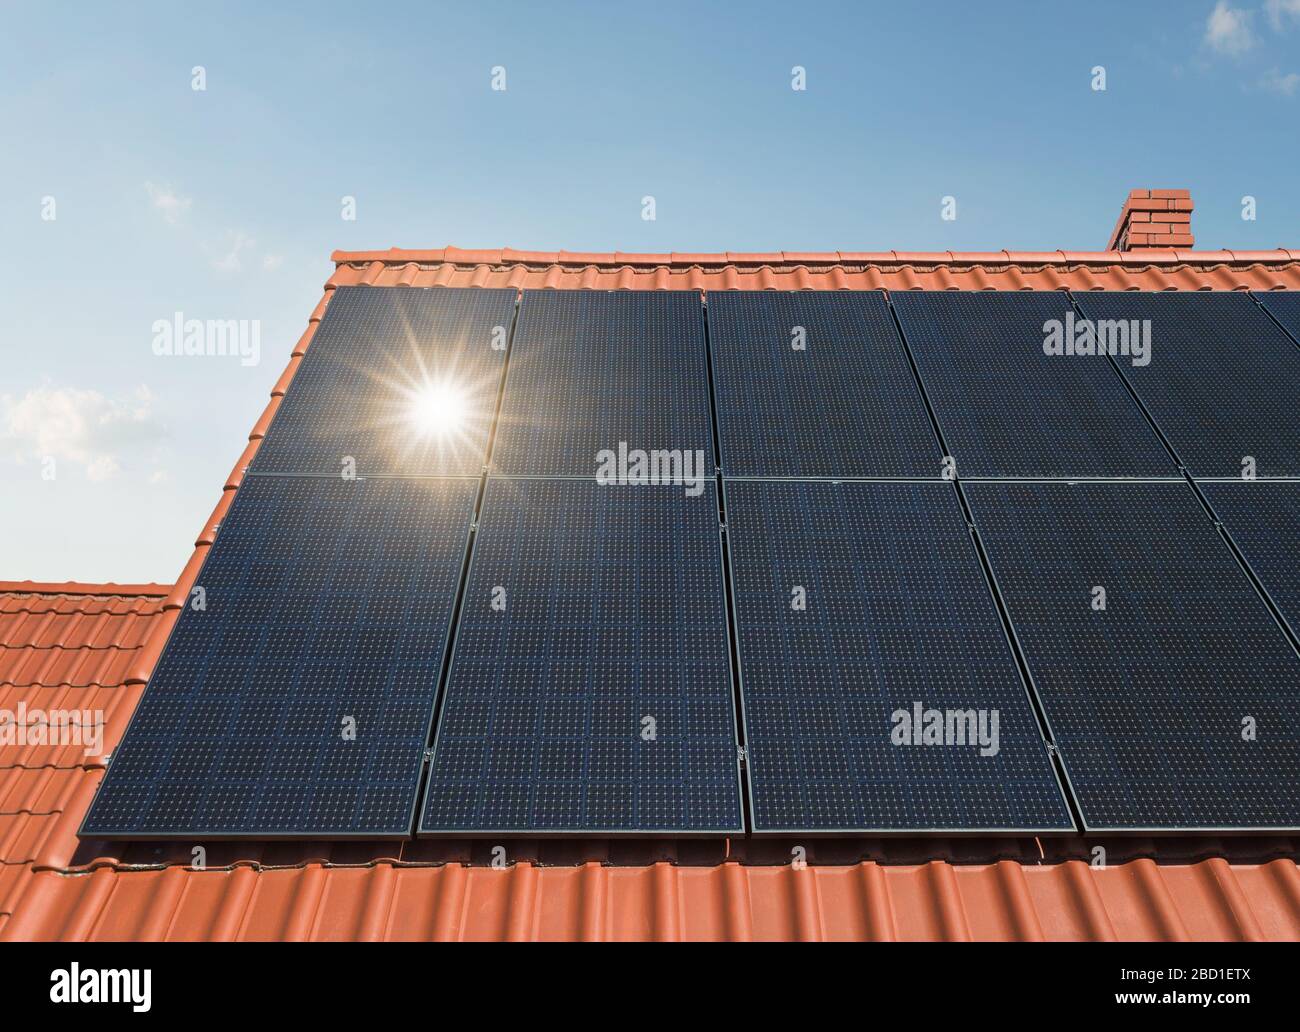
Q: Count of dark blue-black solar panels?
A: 11